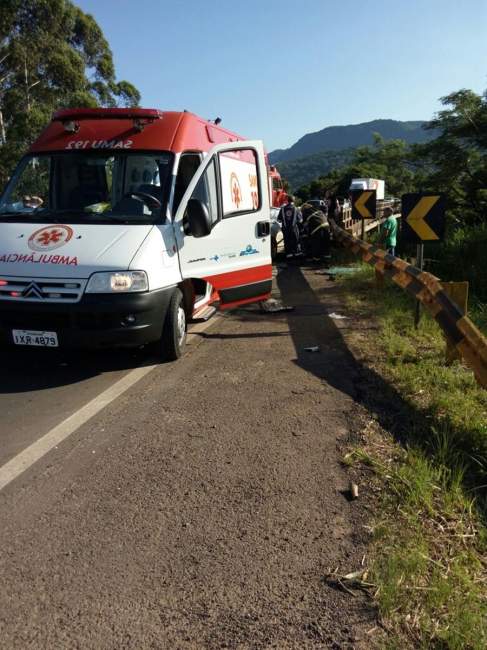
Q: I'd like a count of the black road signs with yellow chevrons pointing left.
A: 2